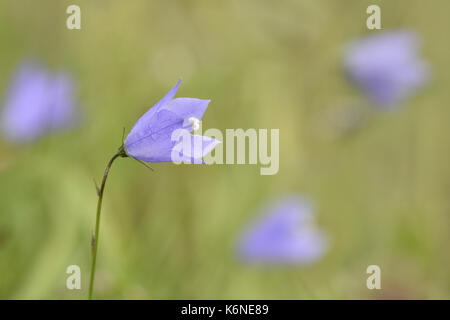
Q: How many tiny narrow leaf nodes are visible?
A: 2